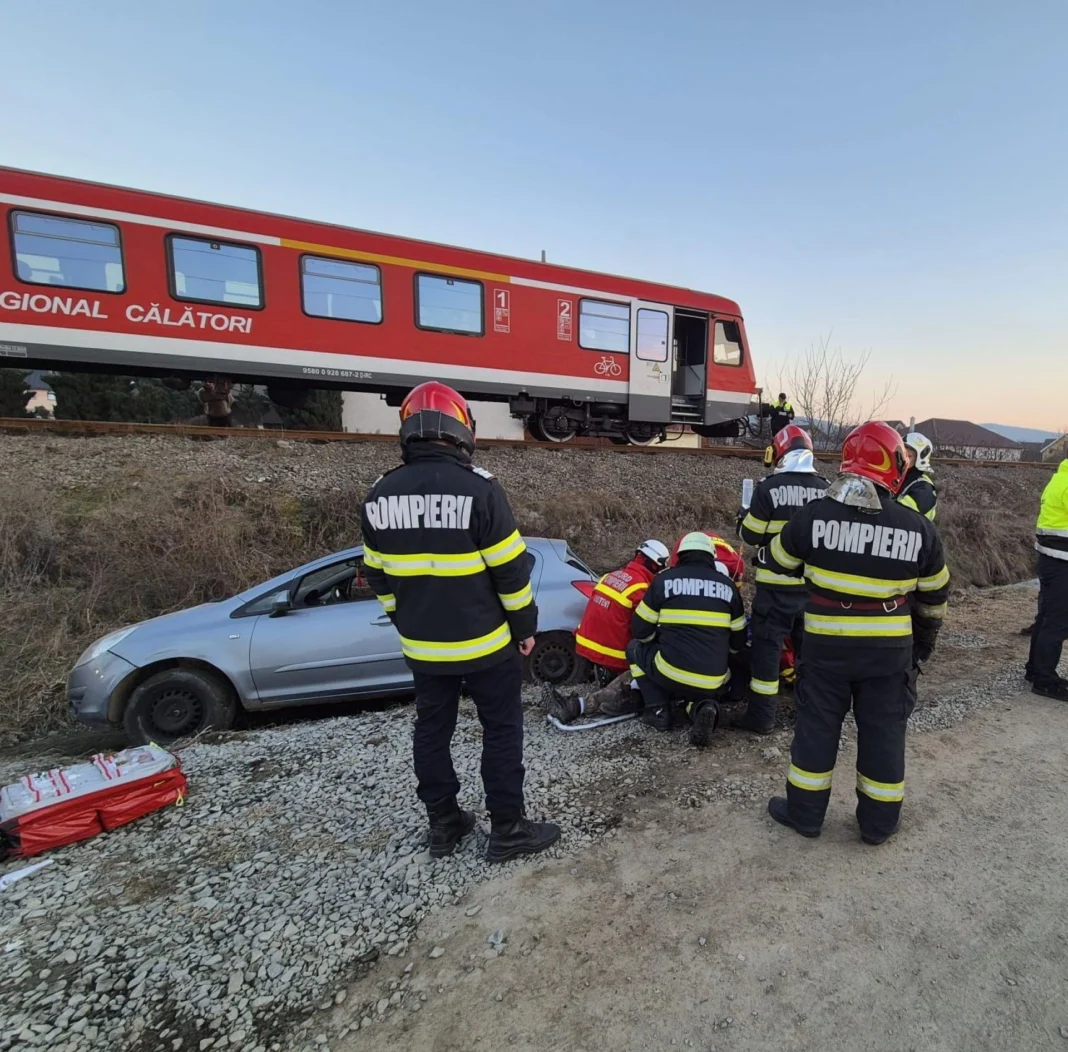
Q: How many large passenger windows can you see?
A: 5